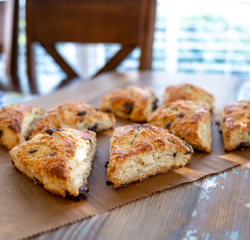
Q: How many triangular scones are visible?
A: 8